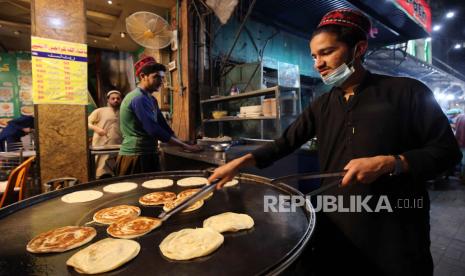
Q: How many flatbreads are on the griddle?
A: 14